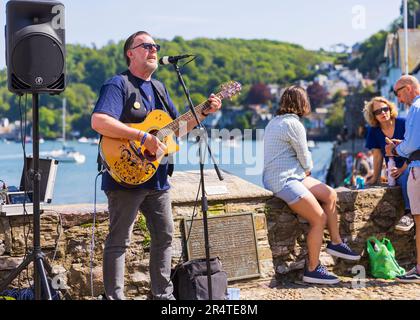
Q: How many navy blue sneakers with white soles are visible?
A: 2